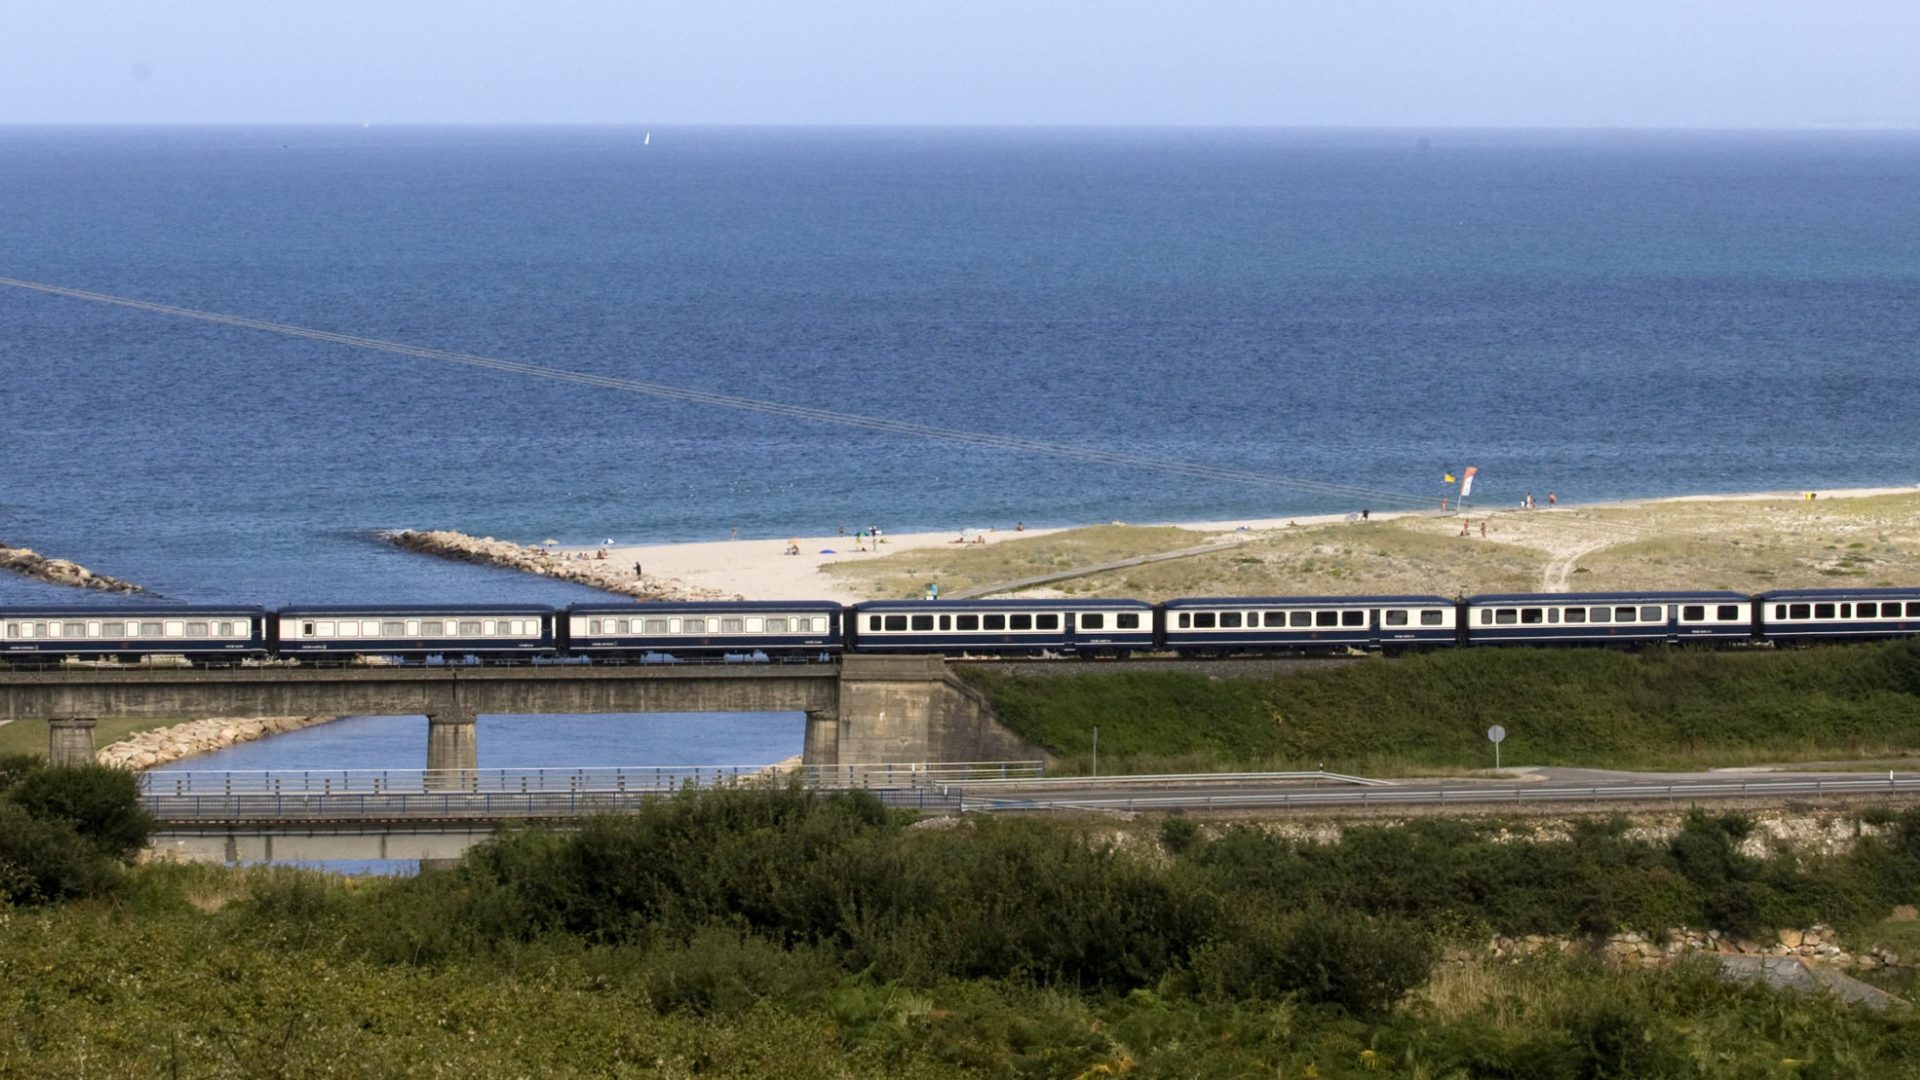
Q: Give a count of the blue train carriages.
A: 7